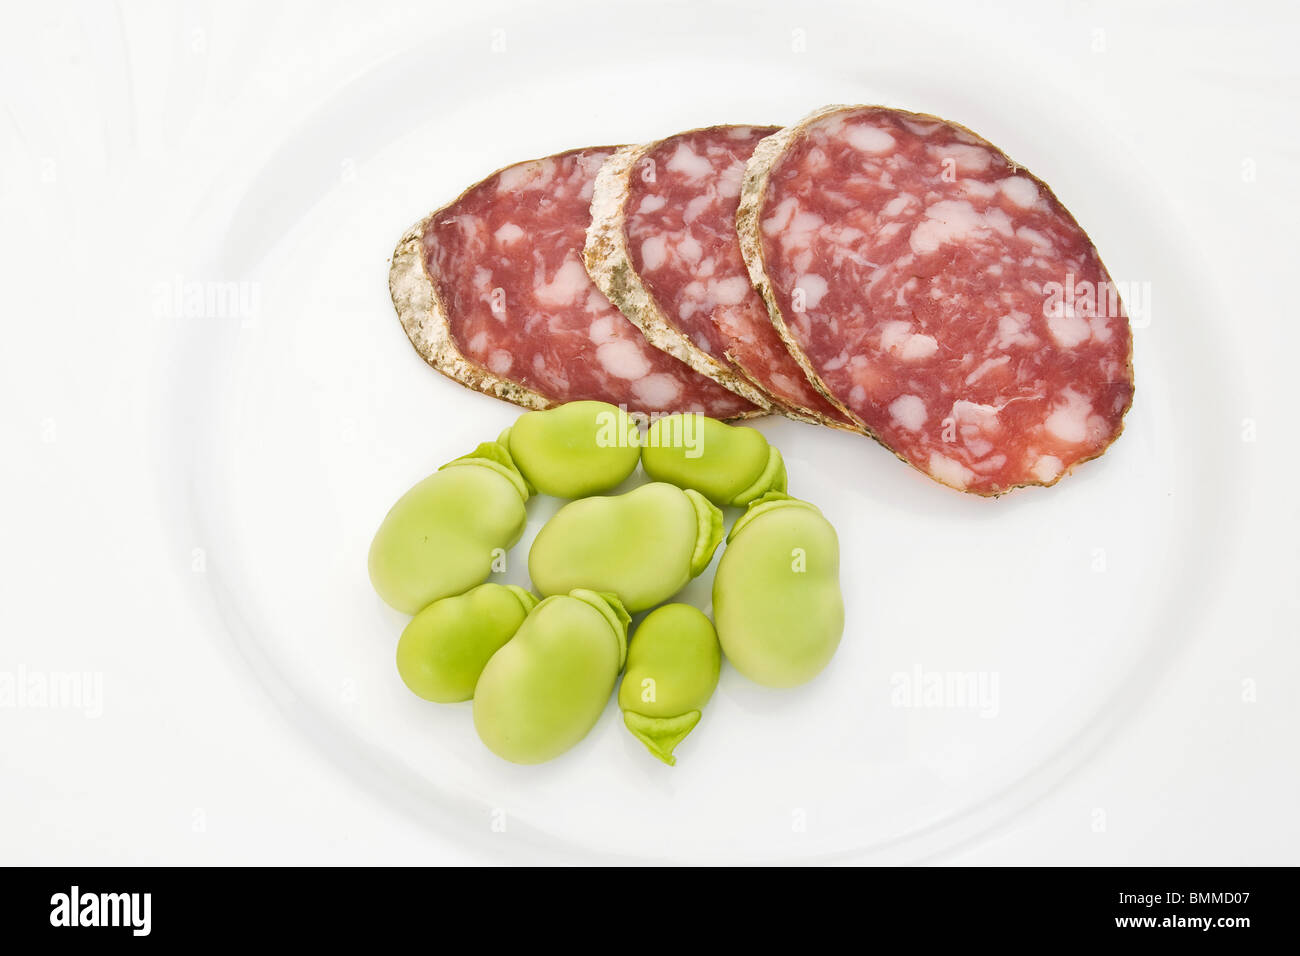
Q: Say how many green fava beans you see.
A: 8